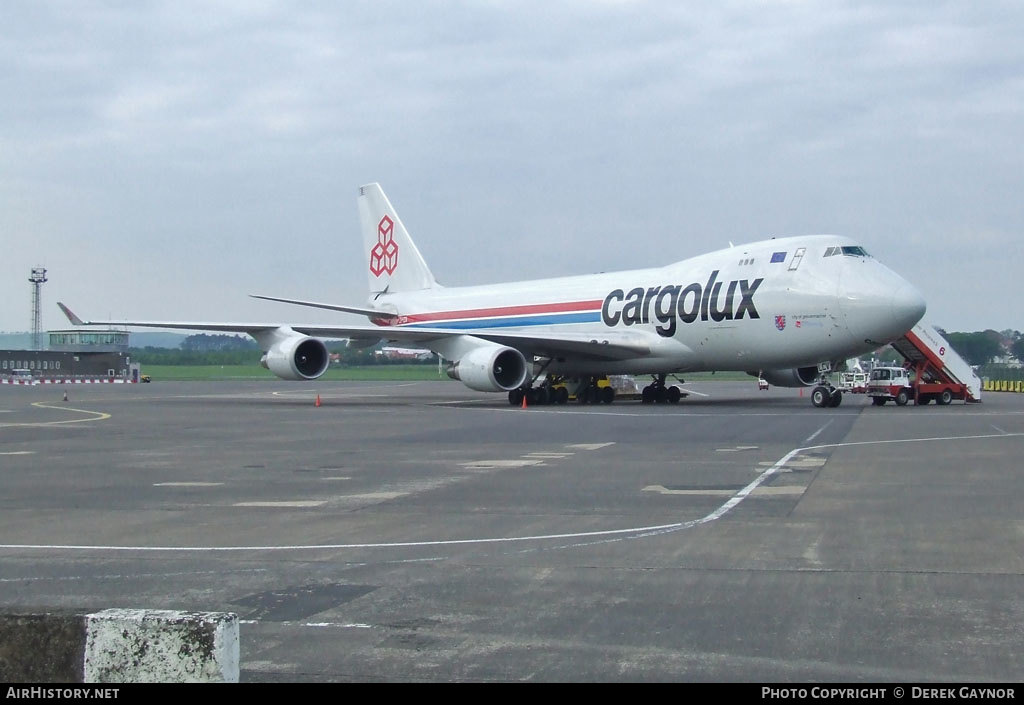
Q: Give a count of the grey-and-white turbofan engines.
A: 3